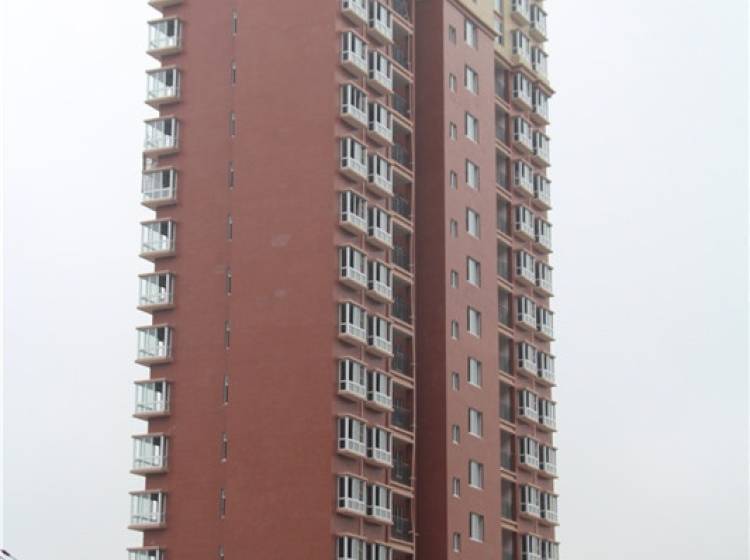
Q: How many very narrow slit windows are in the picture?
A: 11